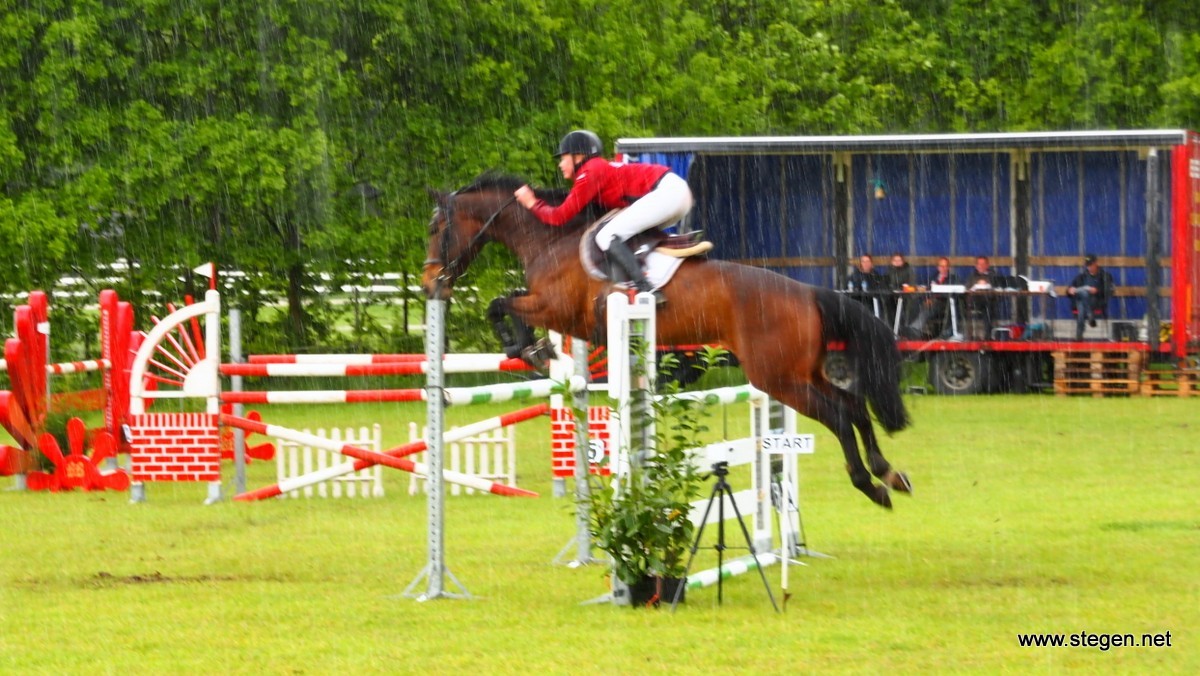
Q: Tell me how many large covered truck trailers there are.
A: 1